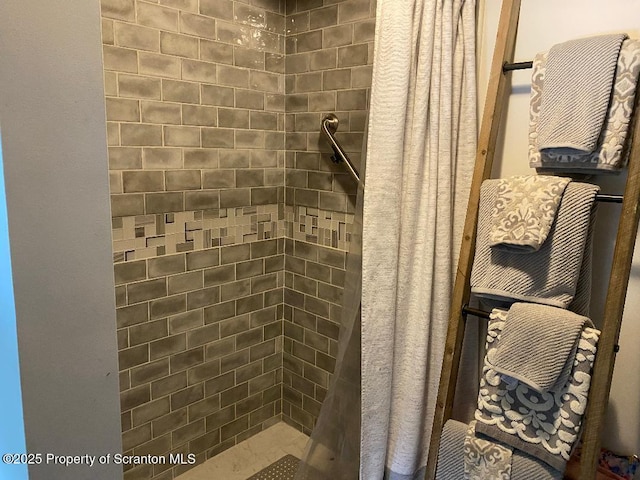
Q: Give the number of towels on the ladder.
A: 8